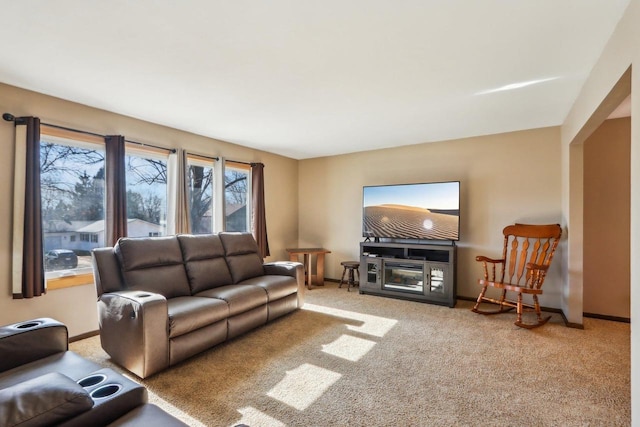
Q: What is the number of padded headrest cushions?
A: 3